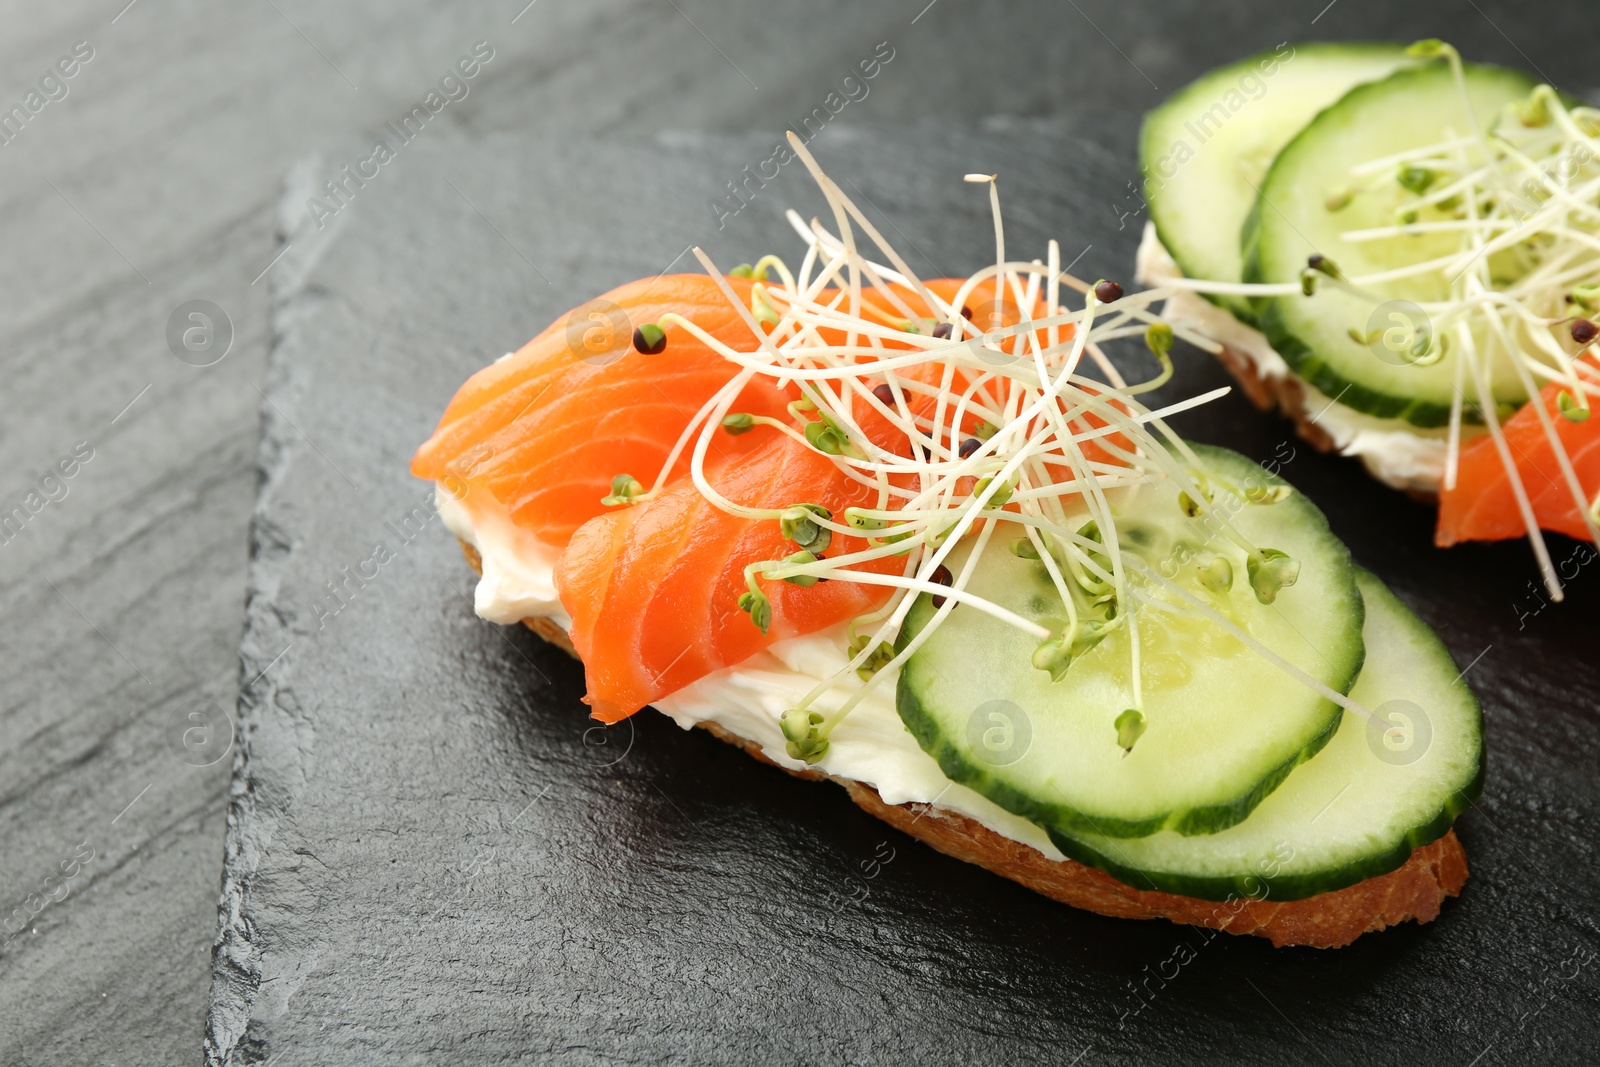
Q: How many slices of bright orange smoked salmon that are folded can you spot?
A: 2